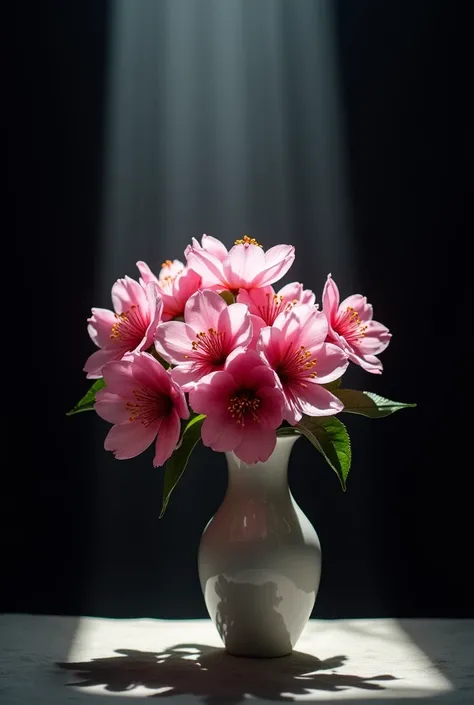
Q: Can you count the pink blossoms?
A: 9